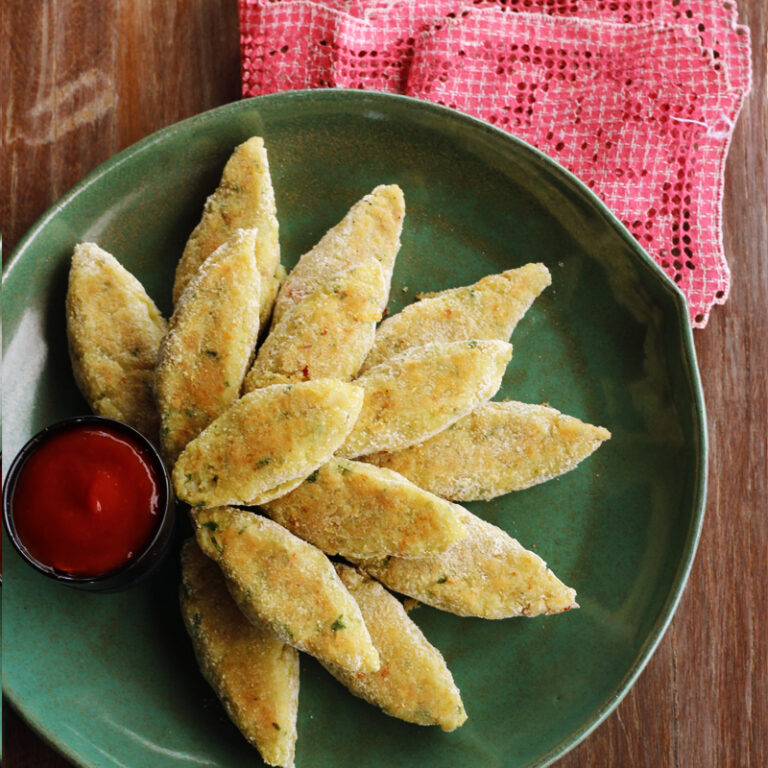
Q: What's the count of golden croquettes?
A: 14